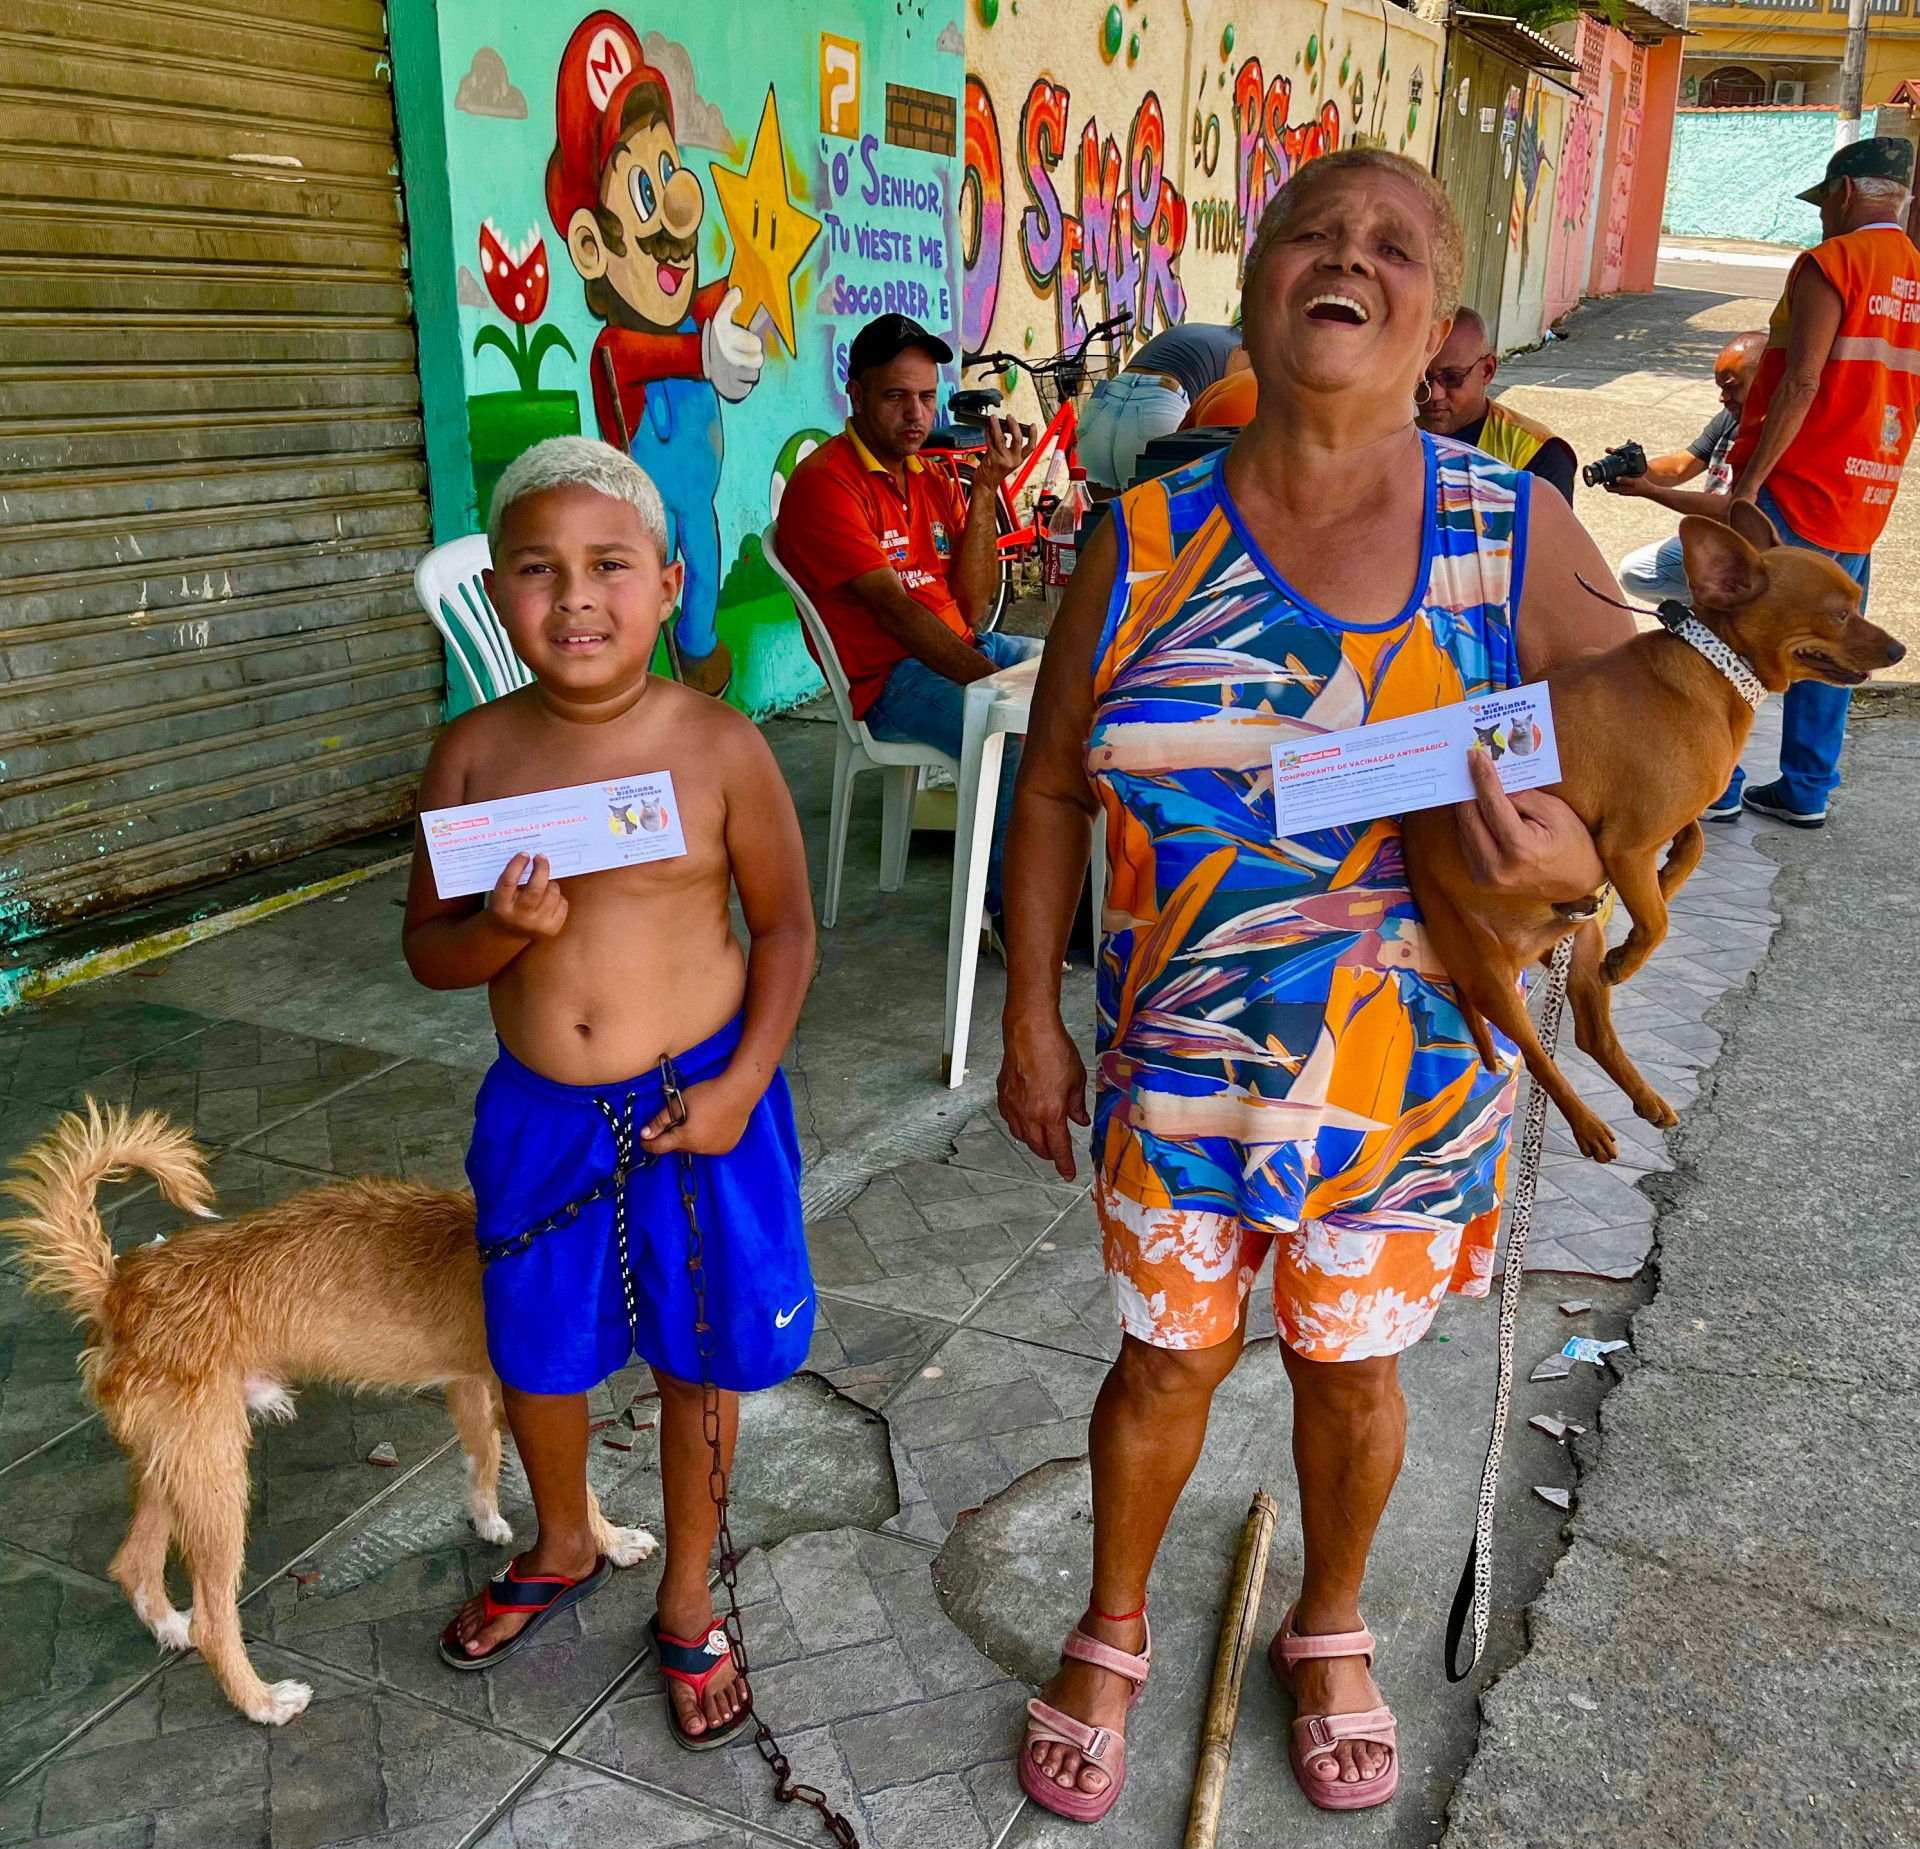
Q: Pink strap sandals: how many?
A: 2